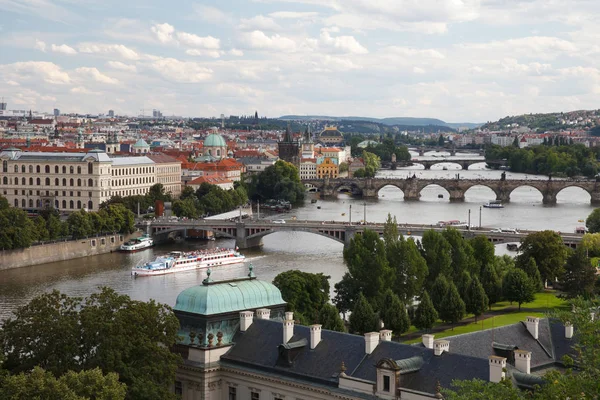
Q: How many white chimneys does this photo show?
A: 13